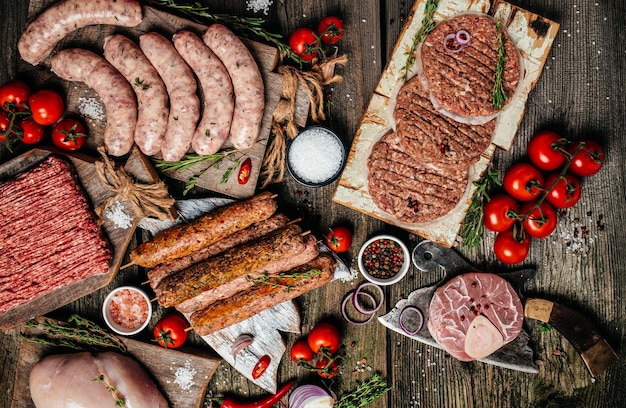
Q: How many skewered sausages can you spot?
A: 5